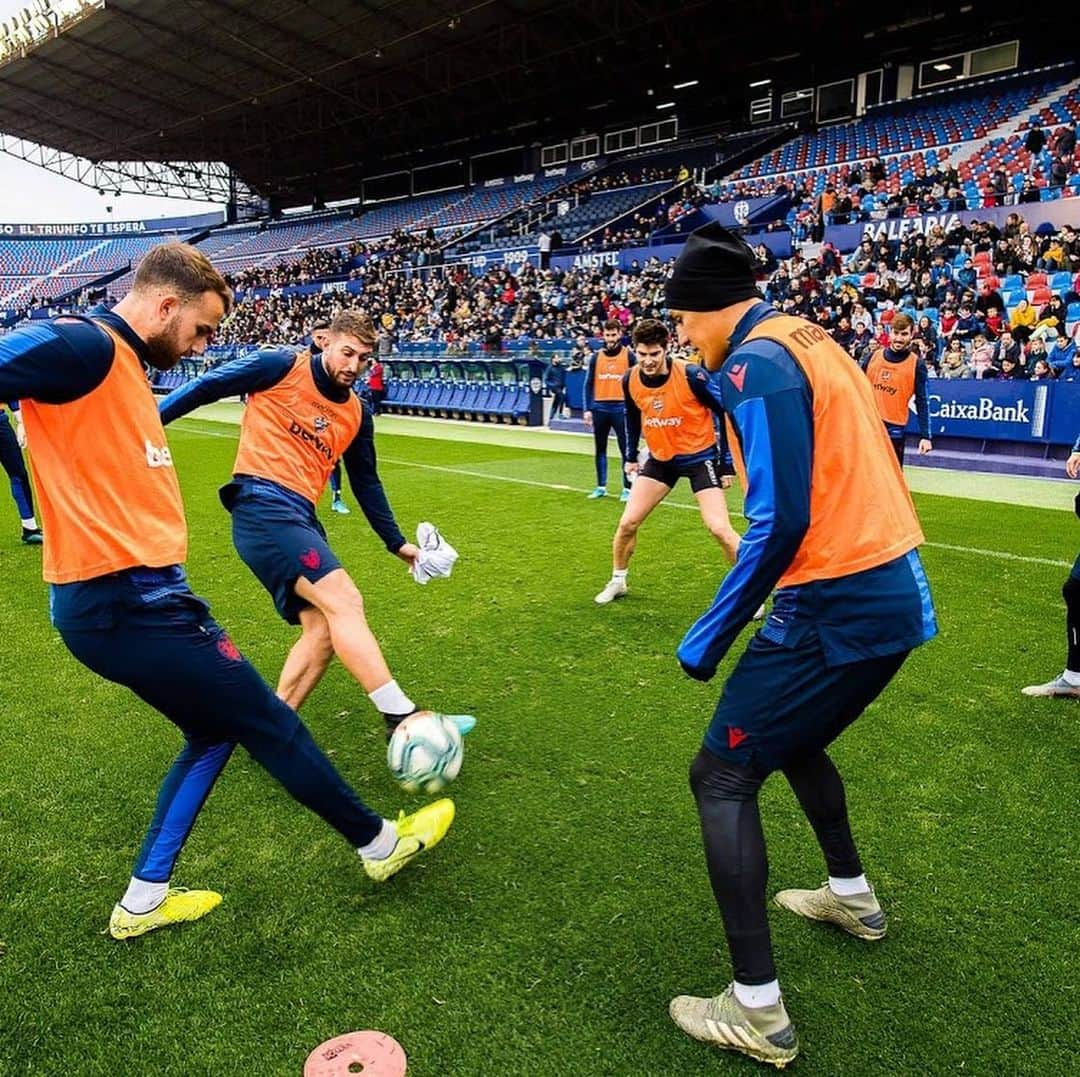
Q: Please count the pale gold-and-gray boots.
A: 2